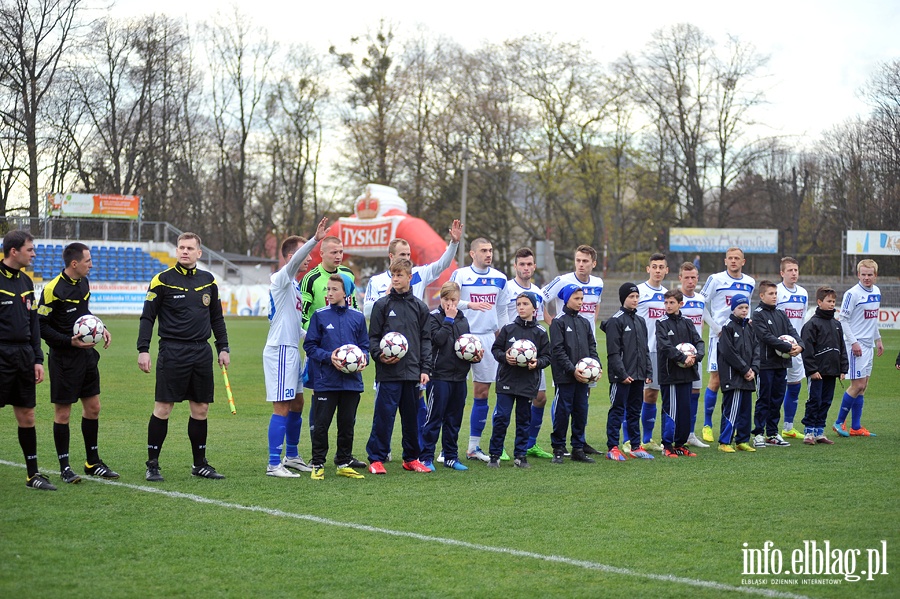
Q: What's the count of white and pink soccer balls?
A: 8